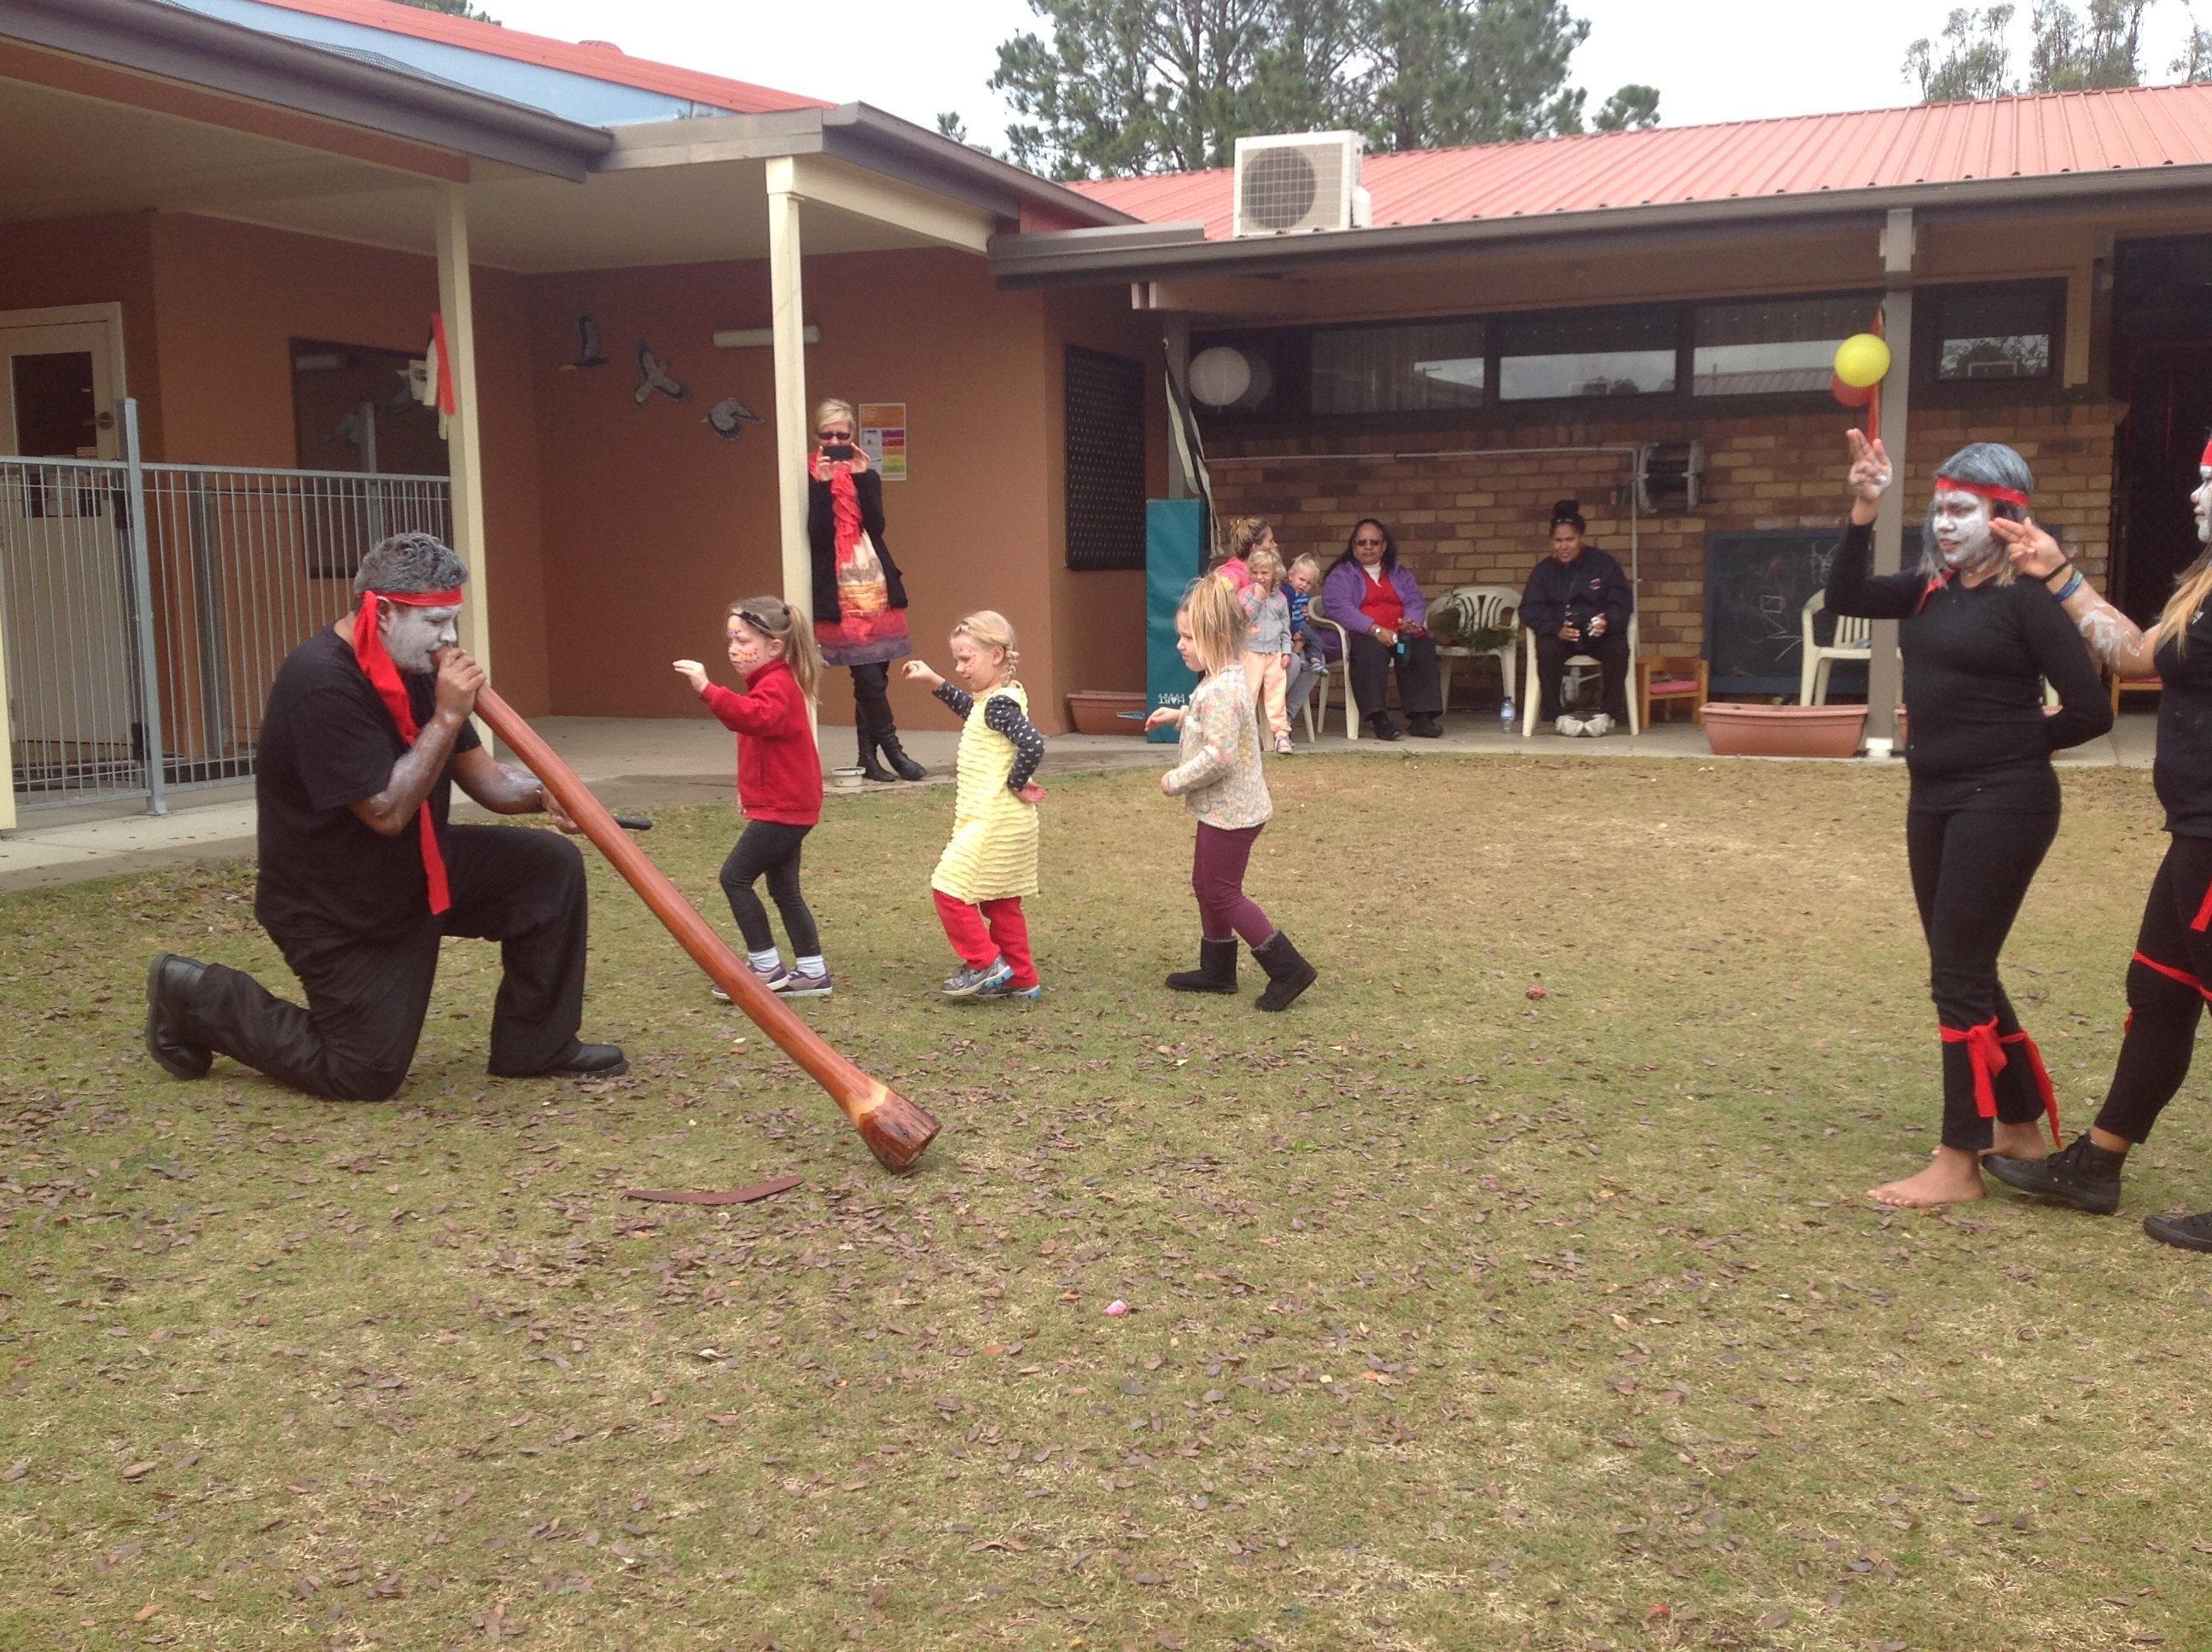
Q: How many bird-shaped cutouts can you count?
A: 3